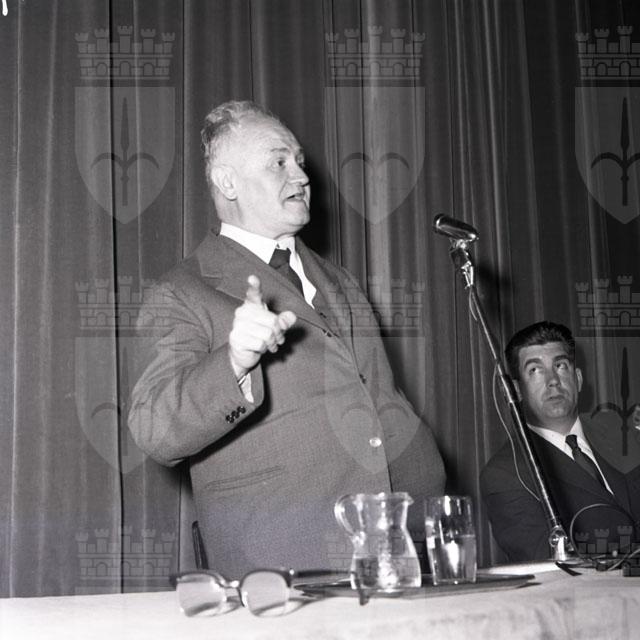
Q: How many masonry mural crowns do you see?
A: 9